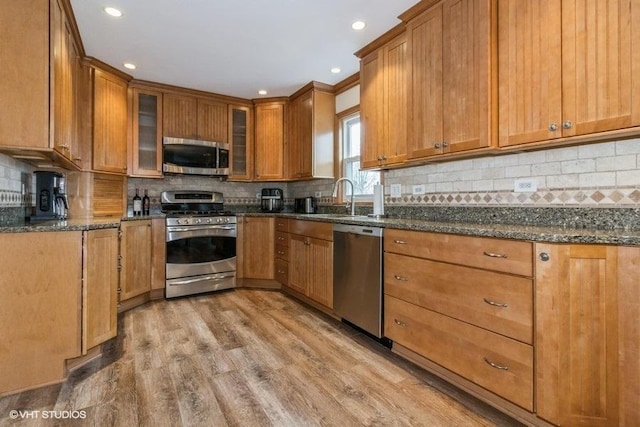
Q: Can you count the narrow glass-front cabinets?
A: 2